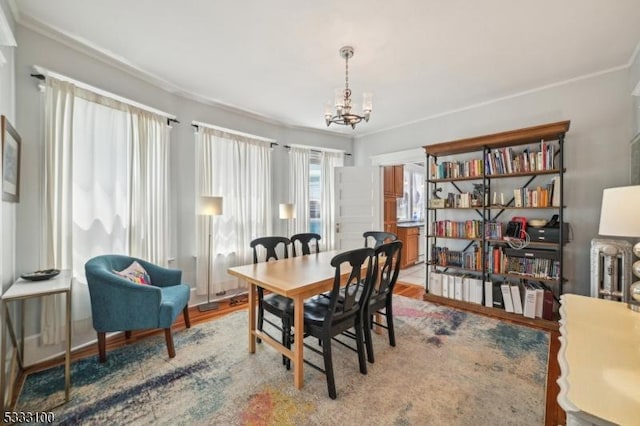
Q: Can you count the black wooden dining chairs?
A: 5